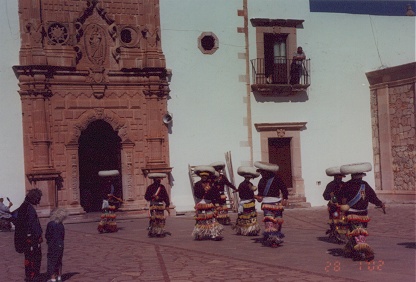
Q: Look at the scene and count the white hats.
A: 8